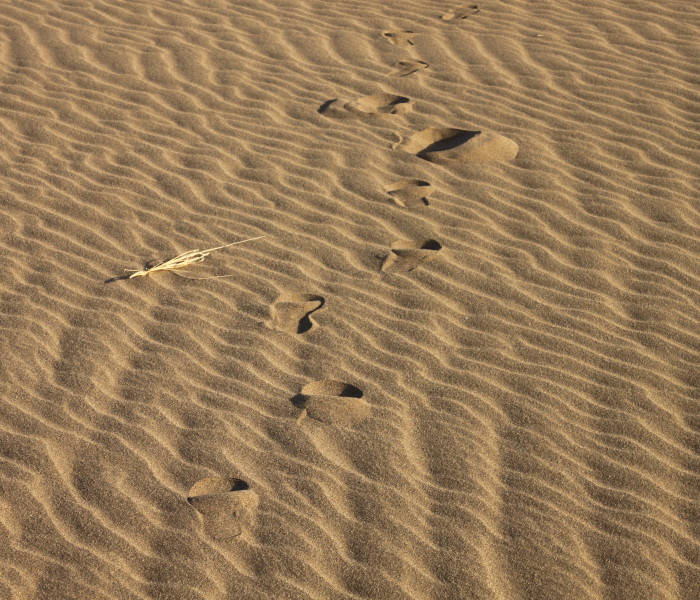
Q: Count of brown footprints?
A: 10